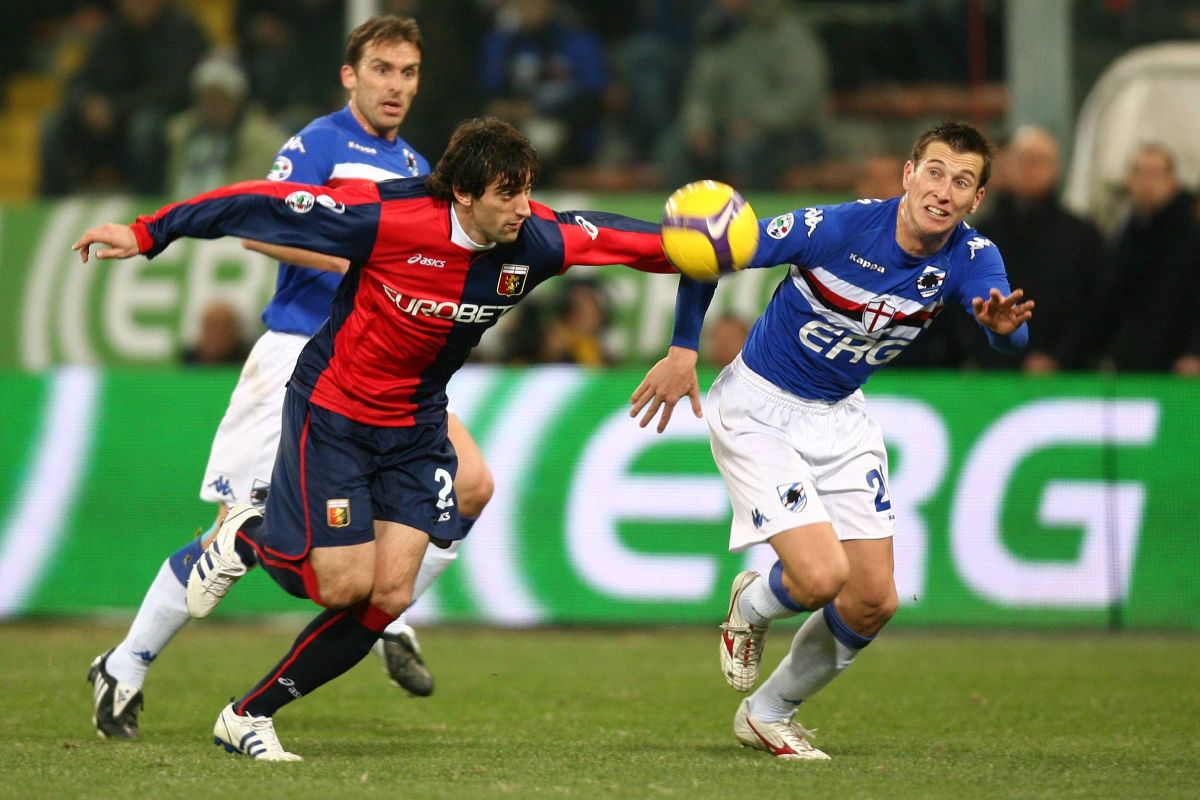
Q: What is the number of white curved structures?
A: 1